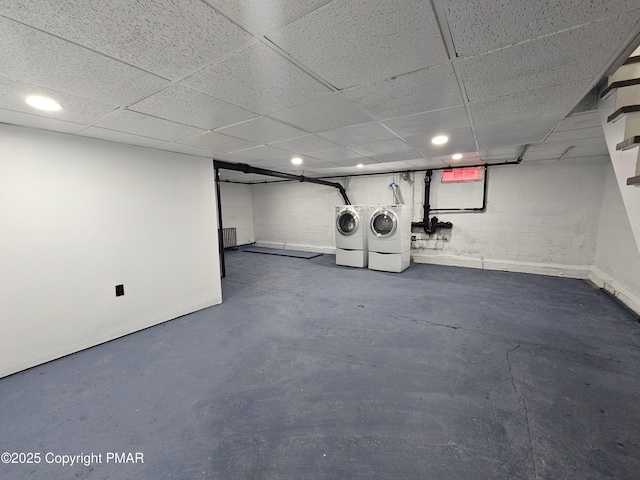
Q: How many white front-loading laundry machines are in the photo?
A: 2